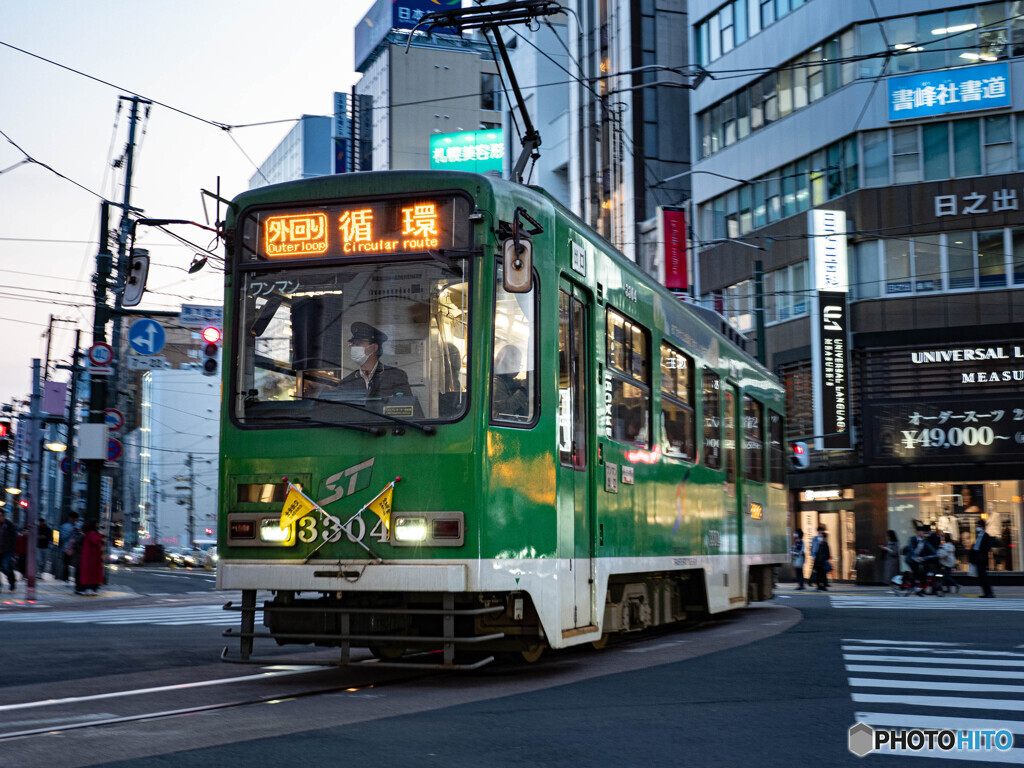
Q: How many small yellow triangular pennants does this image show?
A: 2